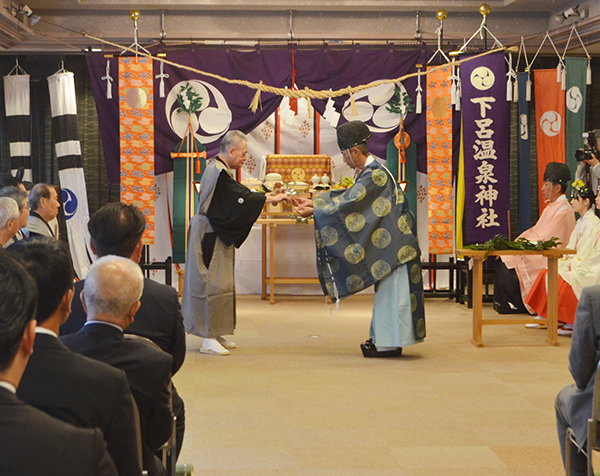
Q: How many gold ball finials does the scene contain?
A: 3